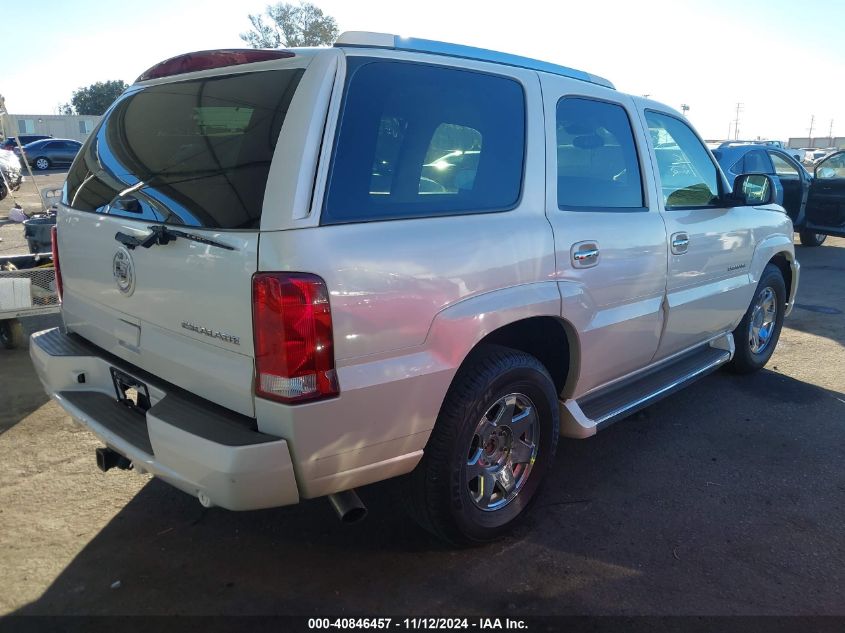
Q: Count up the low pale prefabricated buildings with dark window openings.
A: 1